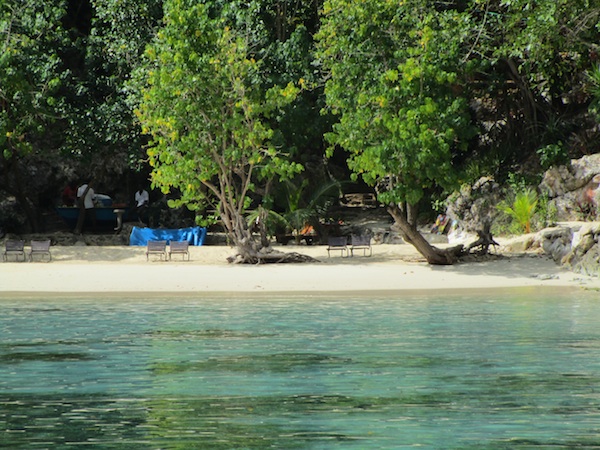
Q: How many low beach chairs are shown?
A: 6